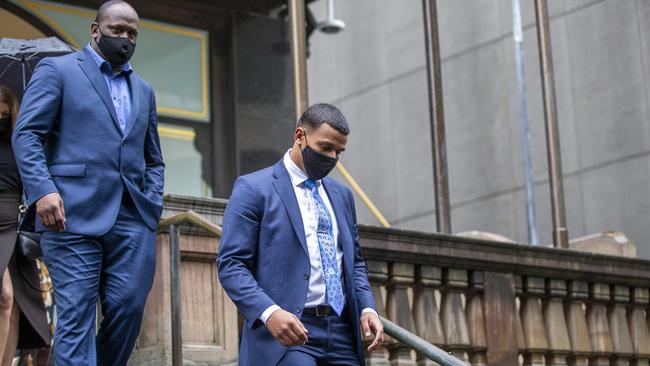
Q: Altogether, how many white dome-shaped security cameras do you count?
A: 1